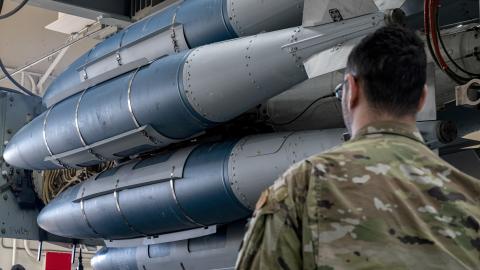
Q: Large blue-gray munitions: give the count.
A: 4